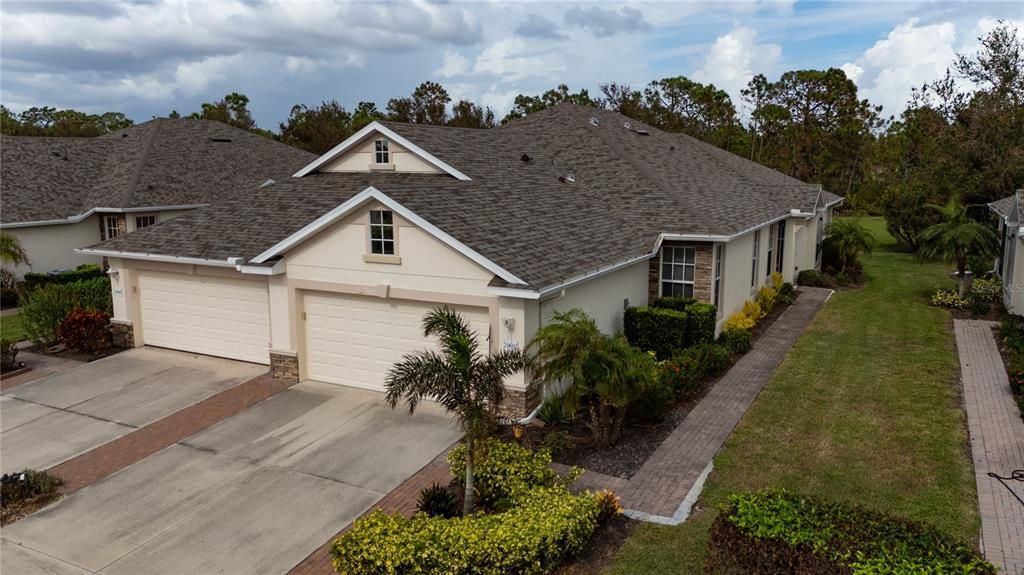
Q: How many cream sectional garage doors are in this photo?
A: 2